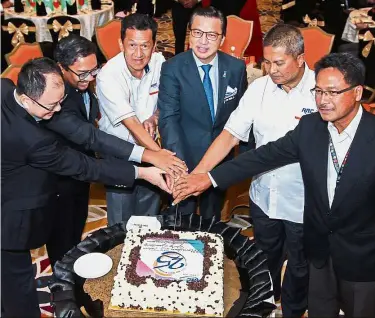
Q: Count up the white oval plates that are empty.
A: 1